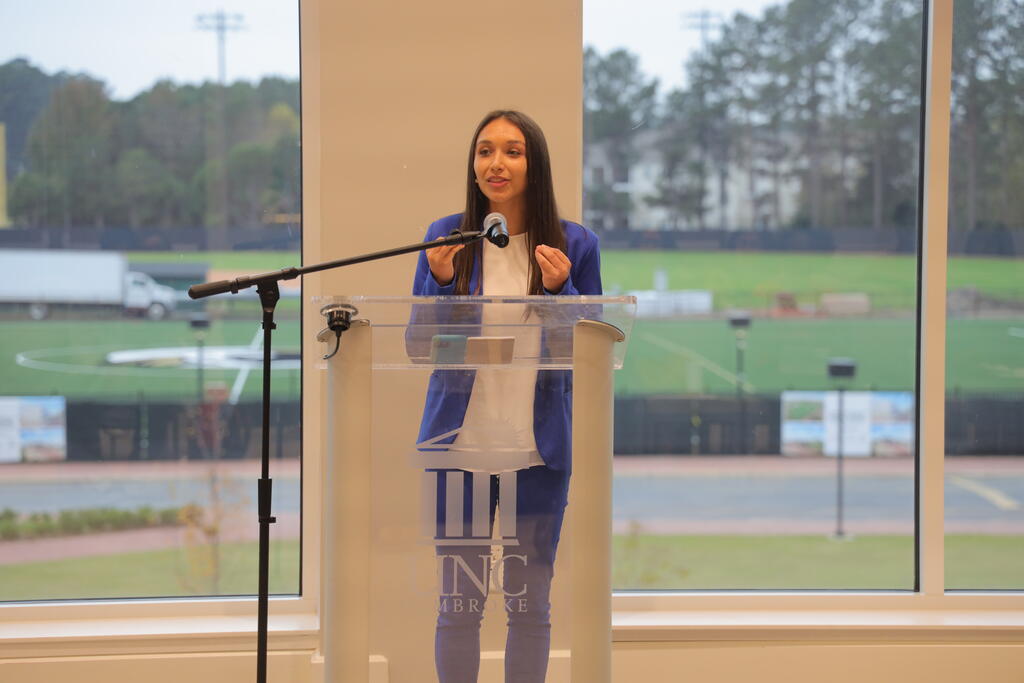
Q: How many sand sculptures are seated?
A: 0